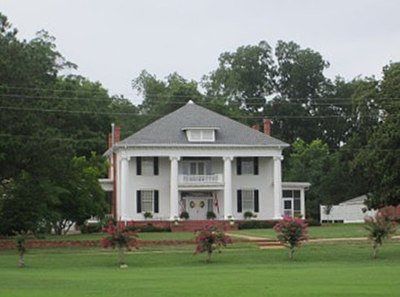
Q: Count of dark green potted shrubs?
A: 4